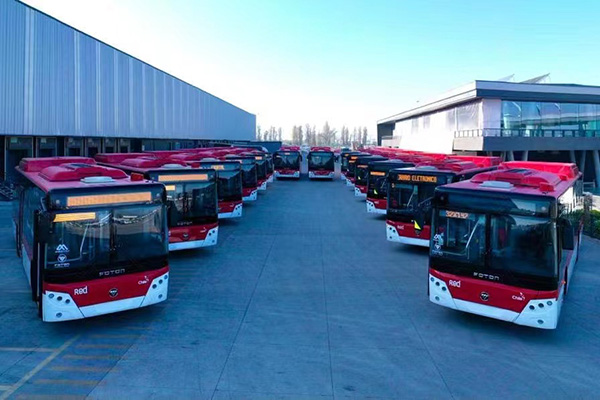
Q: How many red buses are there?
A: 14